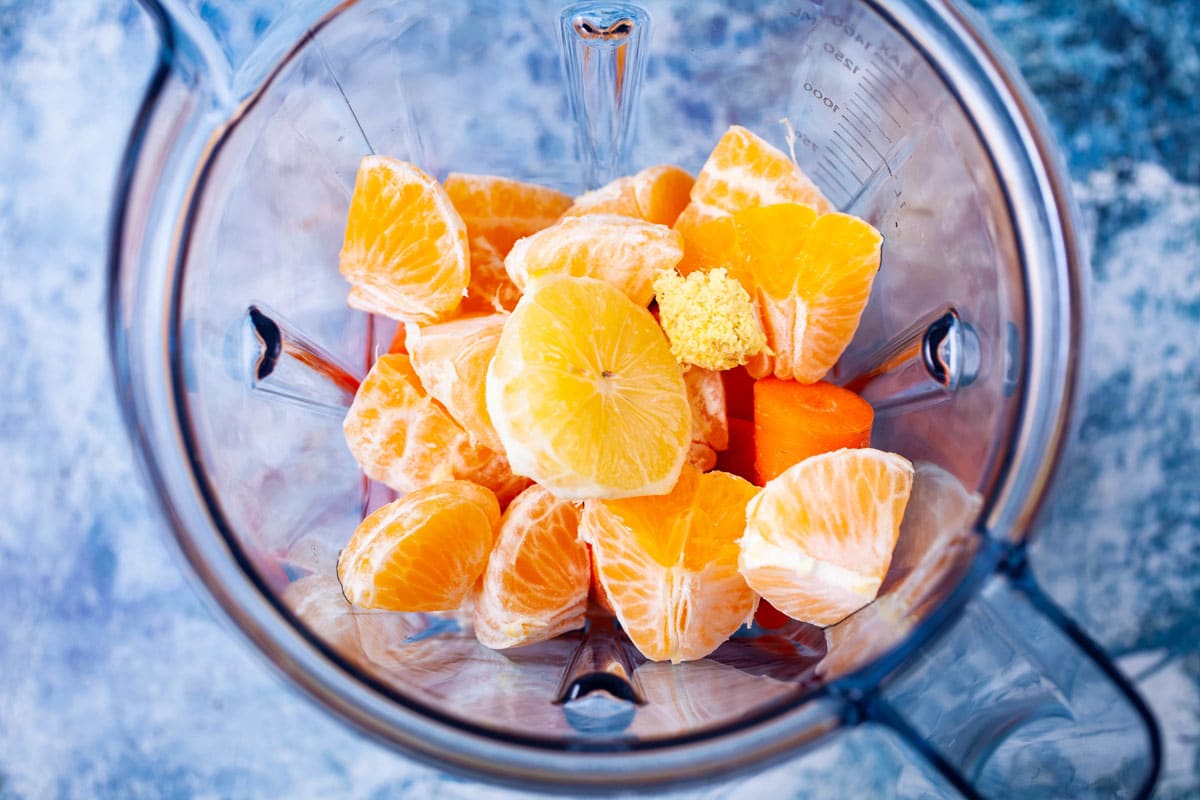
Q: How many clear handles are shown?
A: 1